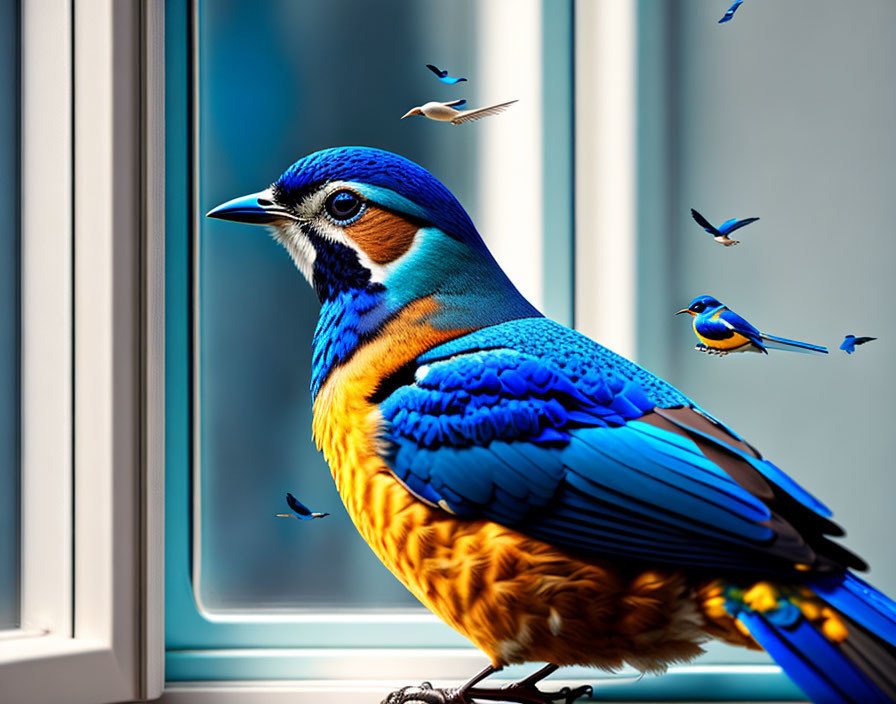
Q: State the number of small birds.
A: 7